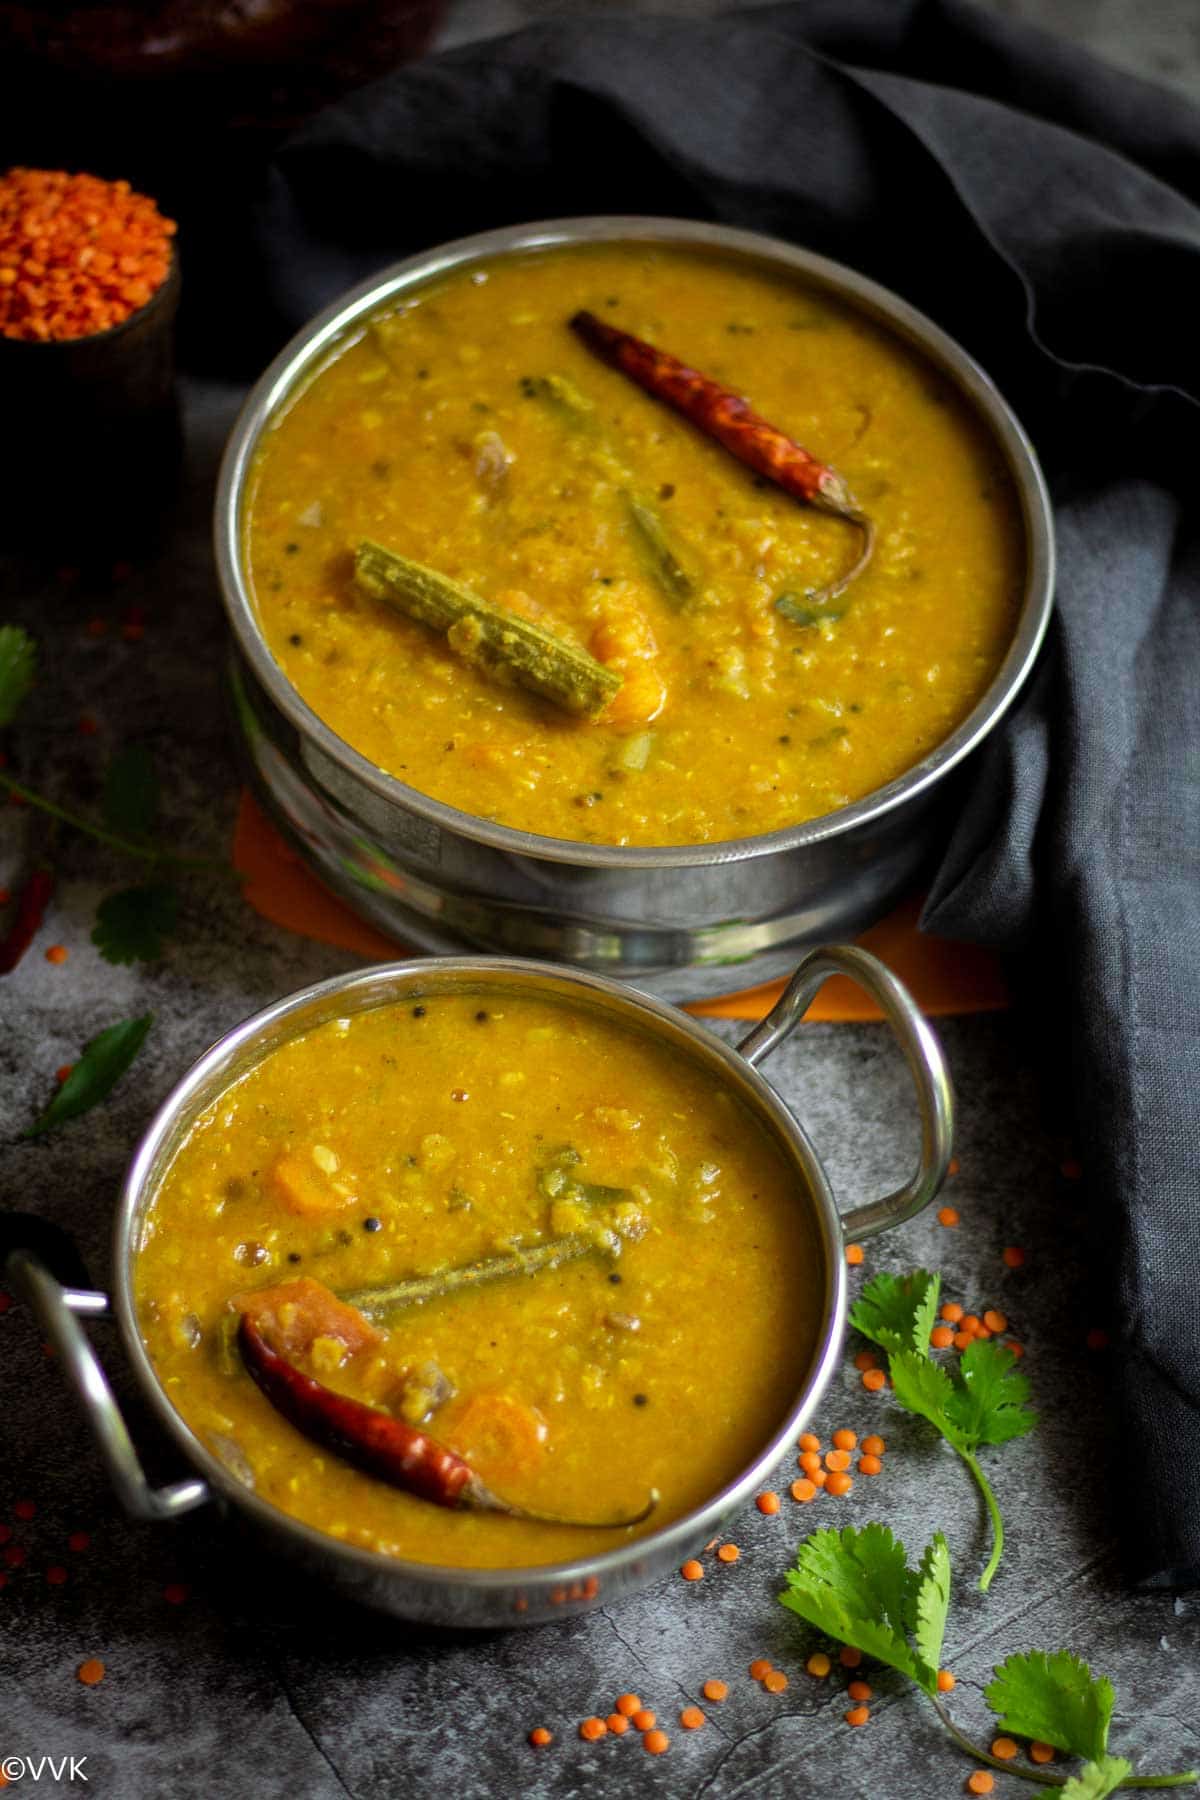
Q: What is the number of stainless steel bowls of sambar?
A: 2